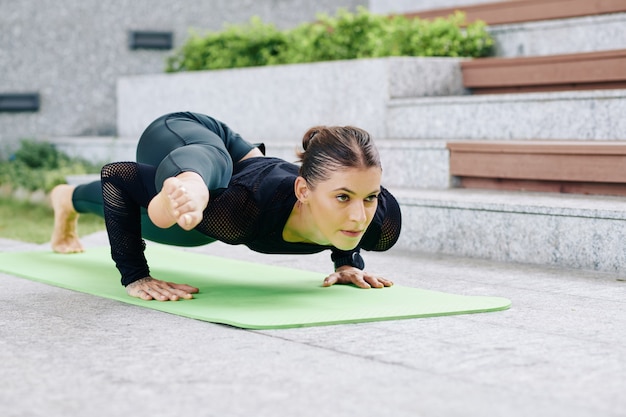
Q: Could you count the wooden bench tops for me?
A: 3